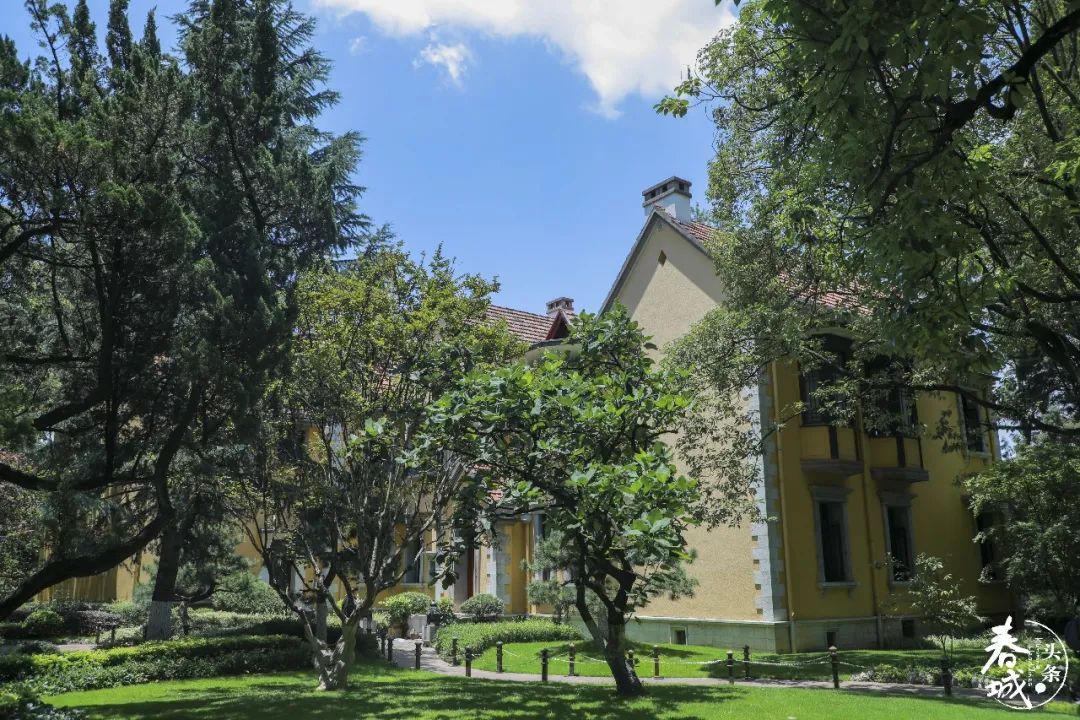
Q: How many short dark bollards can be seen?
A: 14